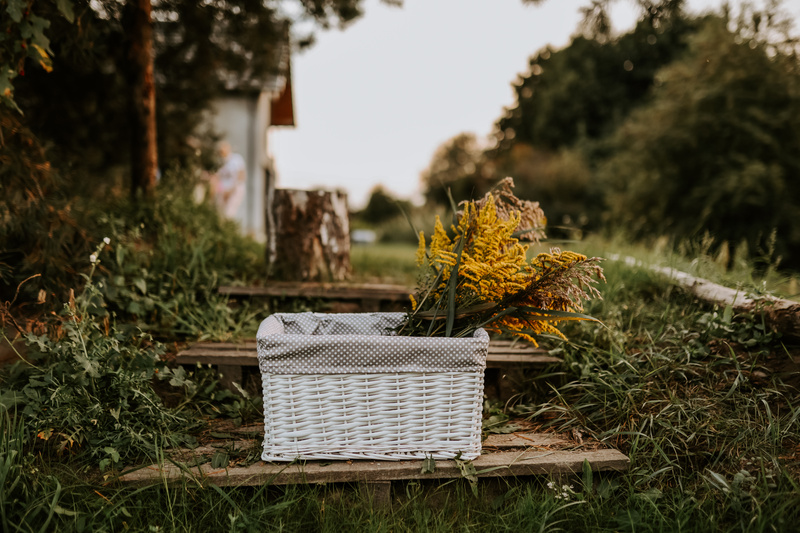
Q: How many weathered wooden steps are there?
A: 3